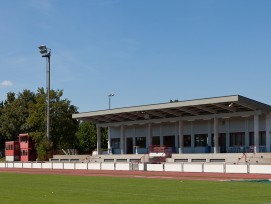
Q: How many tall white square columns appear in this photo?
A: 6